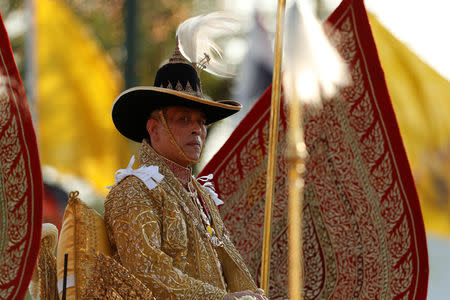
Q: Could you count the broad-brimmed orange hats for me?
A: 0